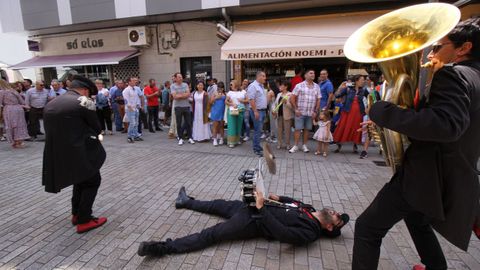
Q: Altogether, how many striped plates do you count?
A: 0